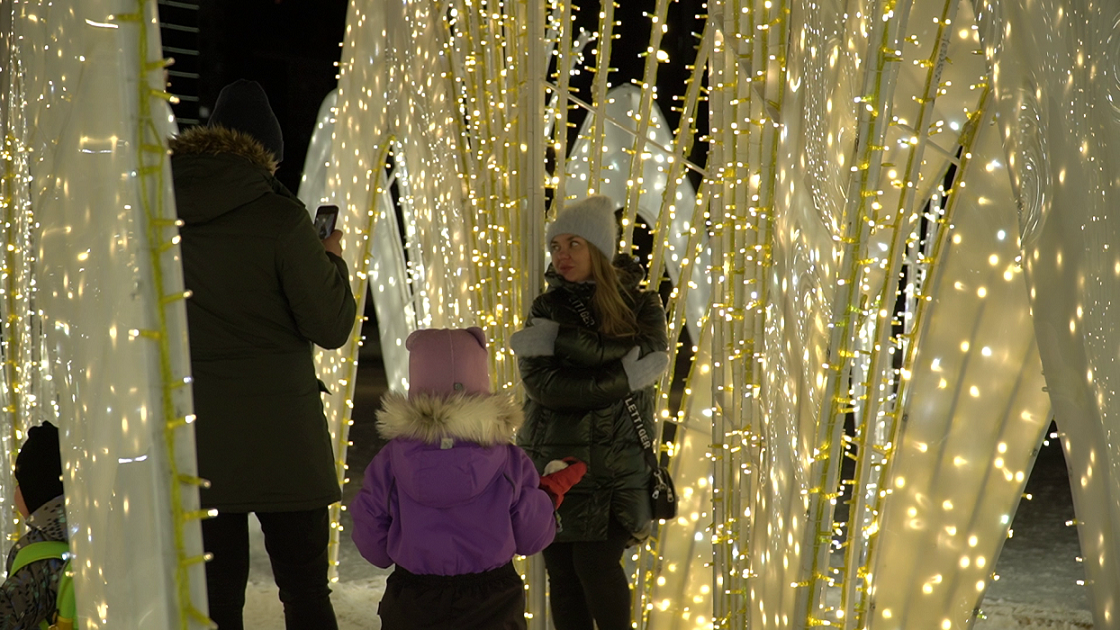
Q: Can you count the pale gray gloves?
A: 2